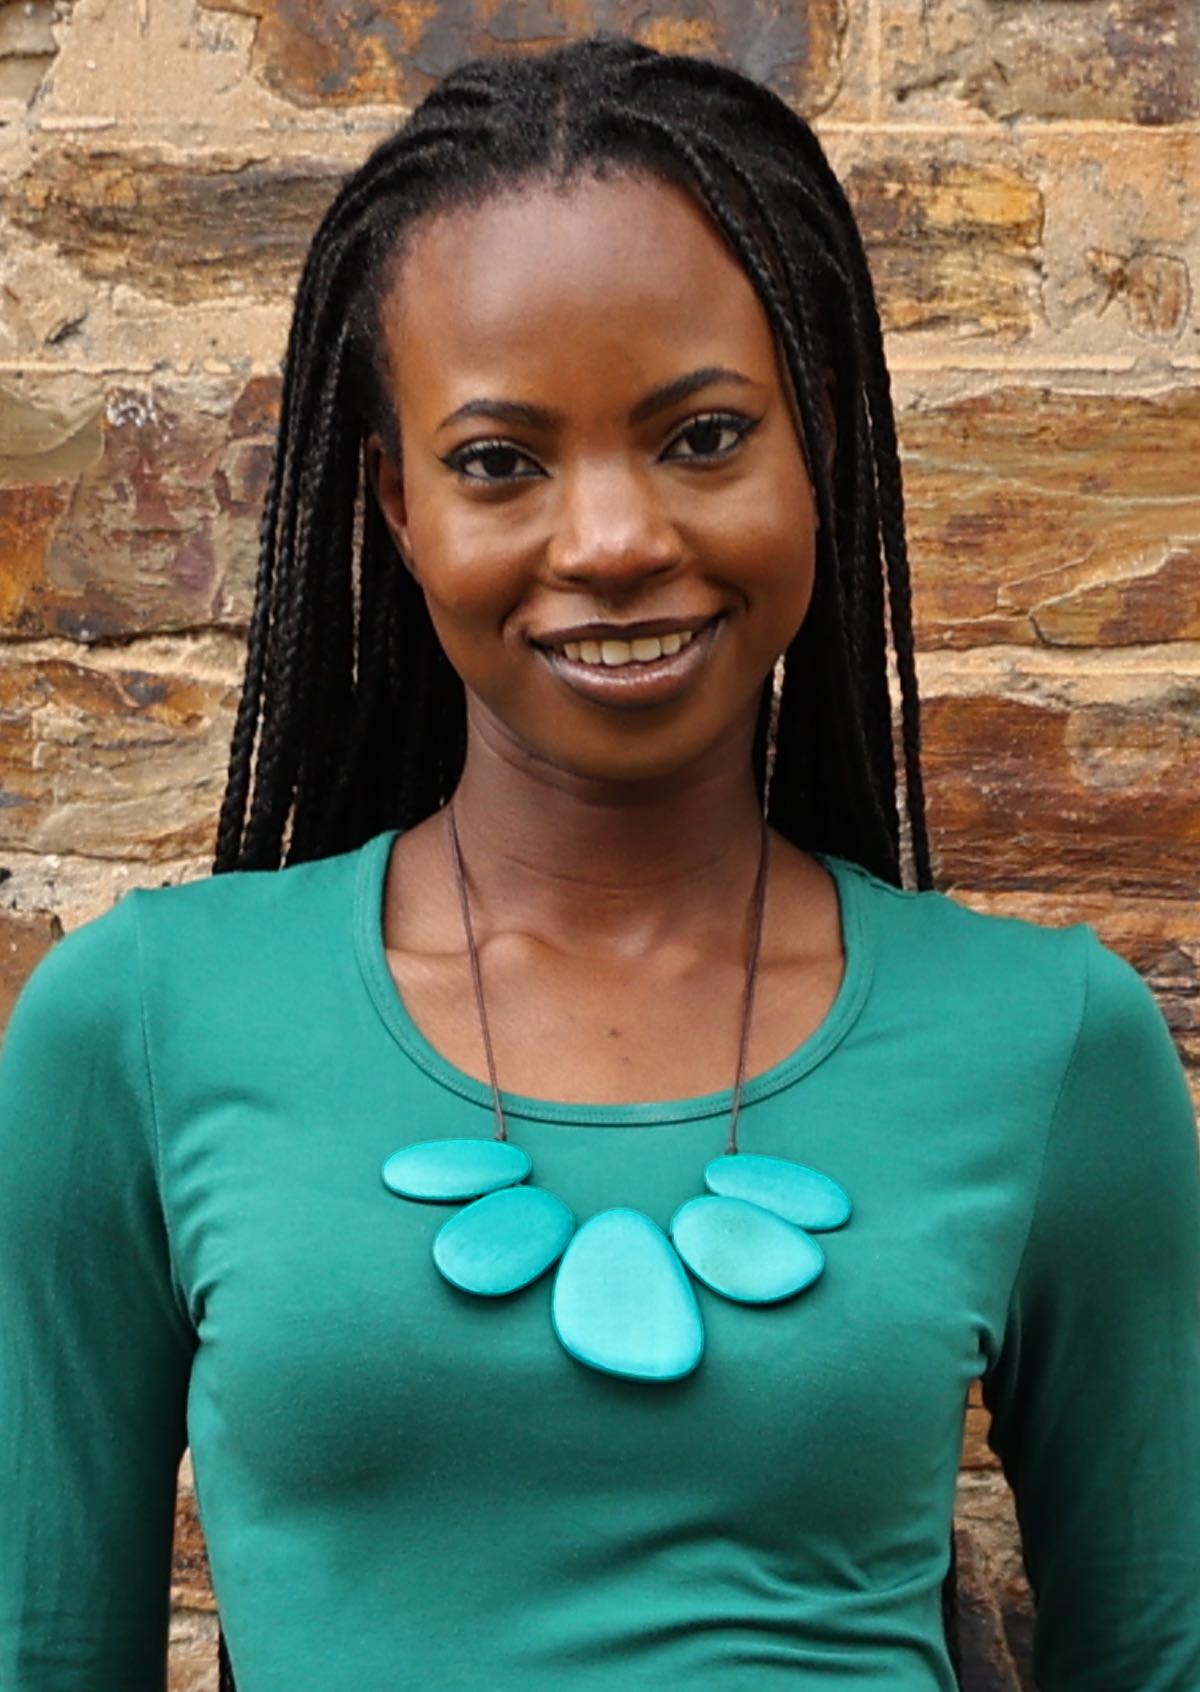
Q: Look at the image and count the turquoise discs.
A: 5